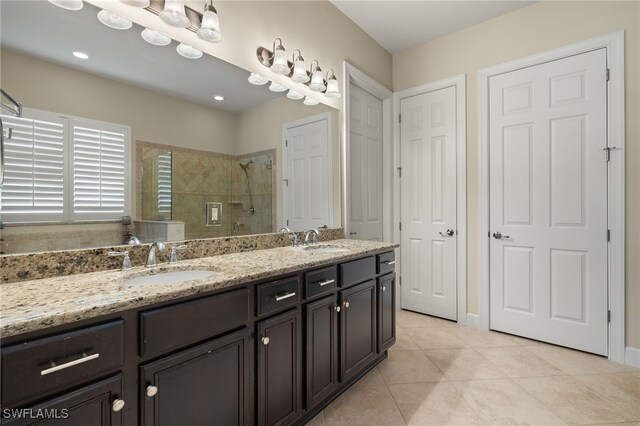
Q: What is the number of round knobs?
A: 6